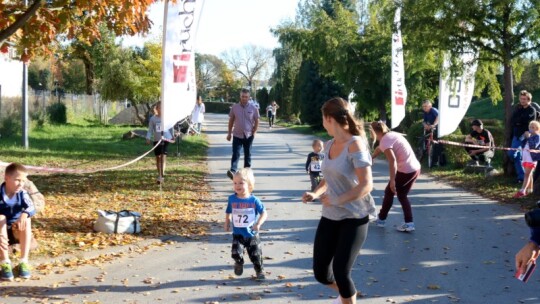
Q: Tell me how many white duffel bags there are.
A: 1